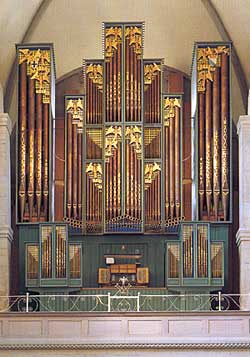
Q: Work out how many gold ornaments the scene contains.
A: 12